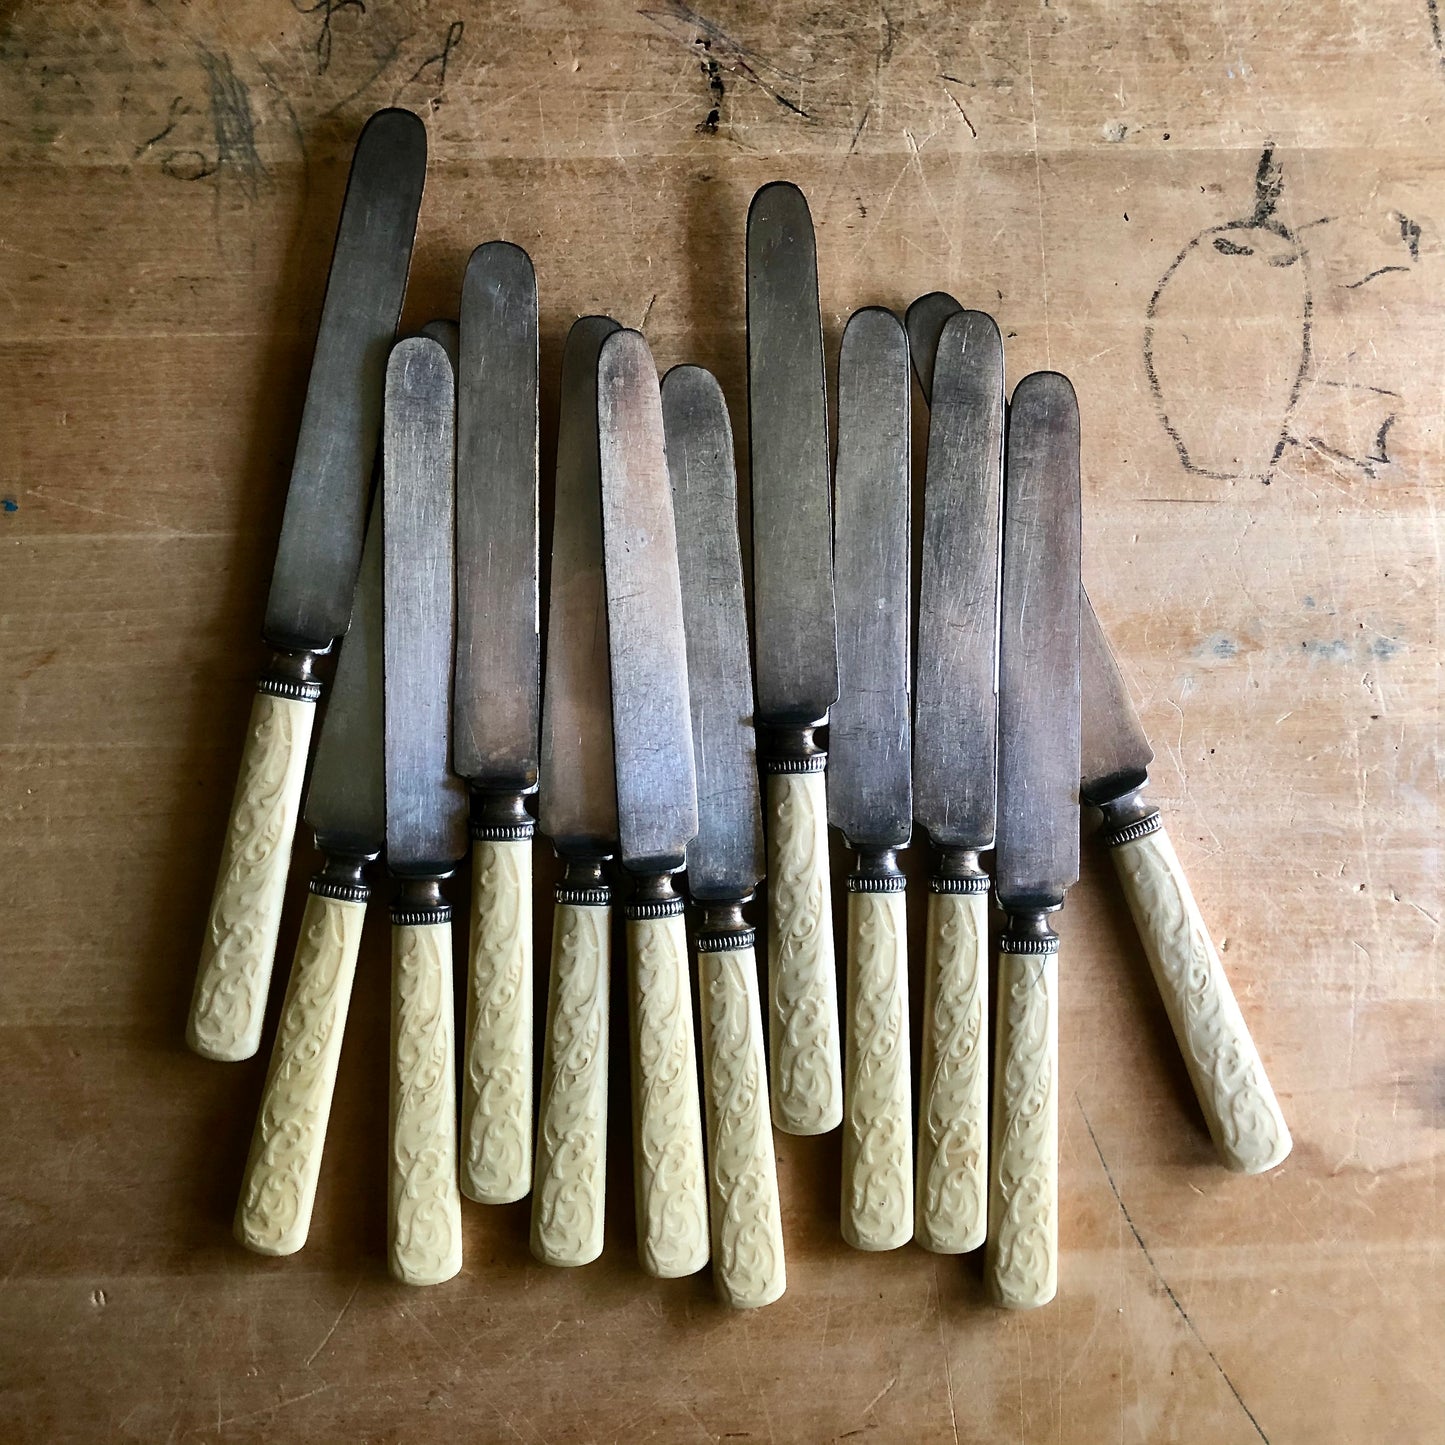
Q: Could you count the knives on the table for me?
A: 12